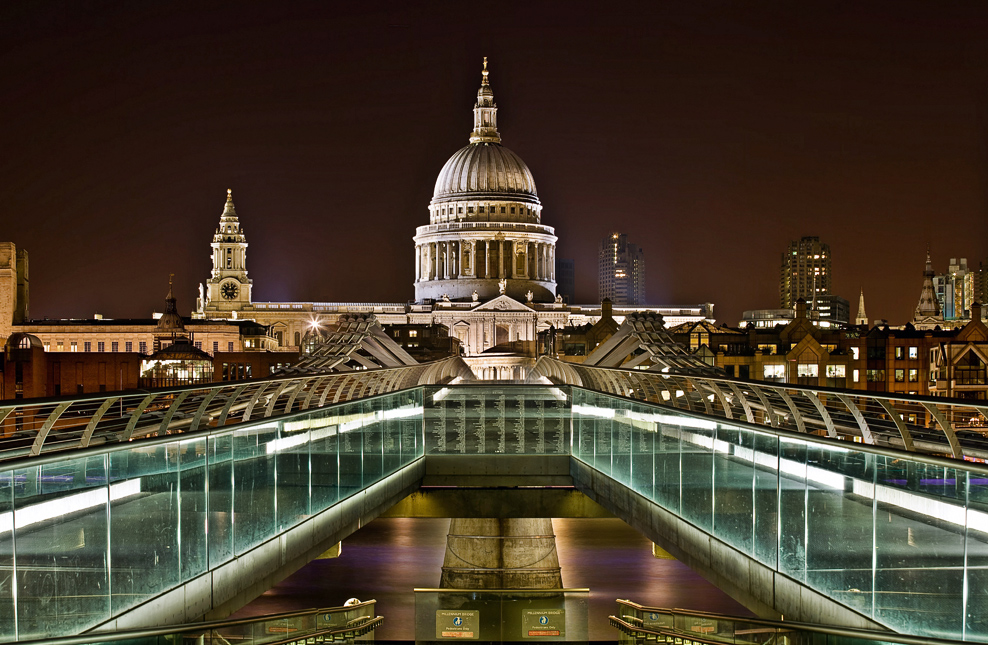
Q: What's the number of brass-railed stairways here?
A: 2